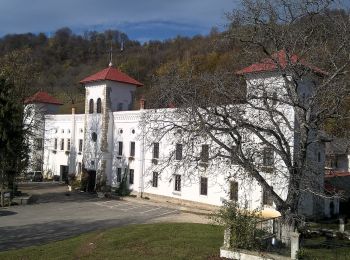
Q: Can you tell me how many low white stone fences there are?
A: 1